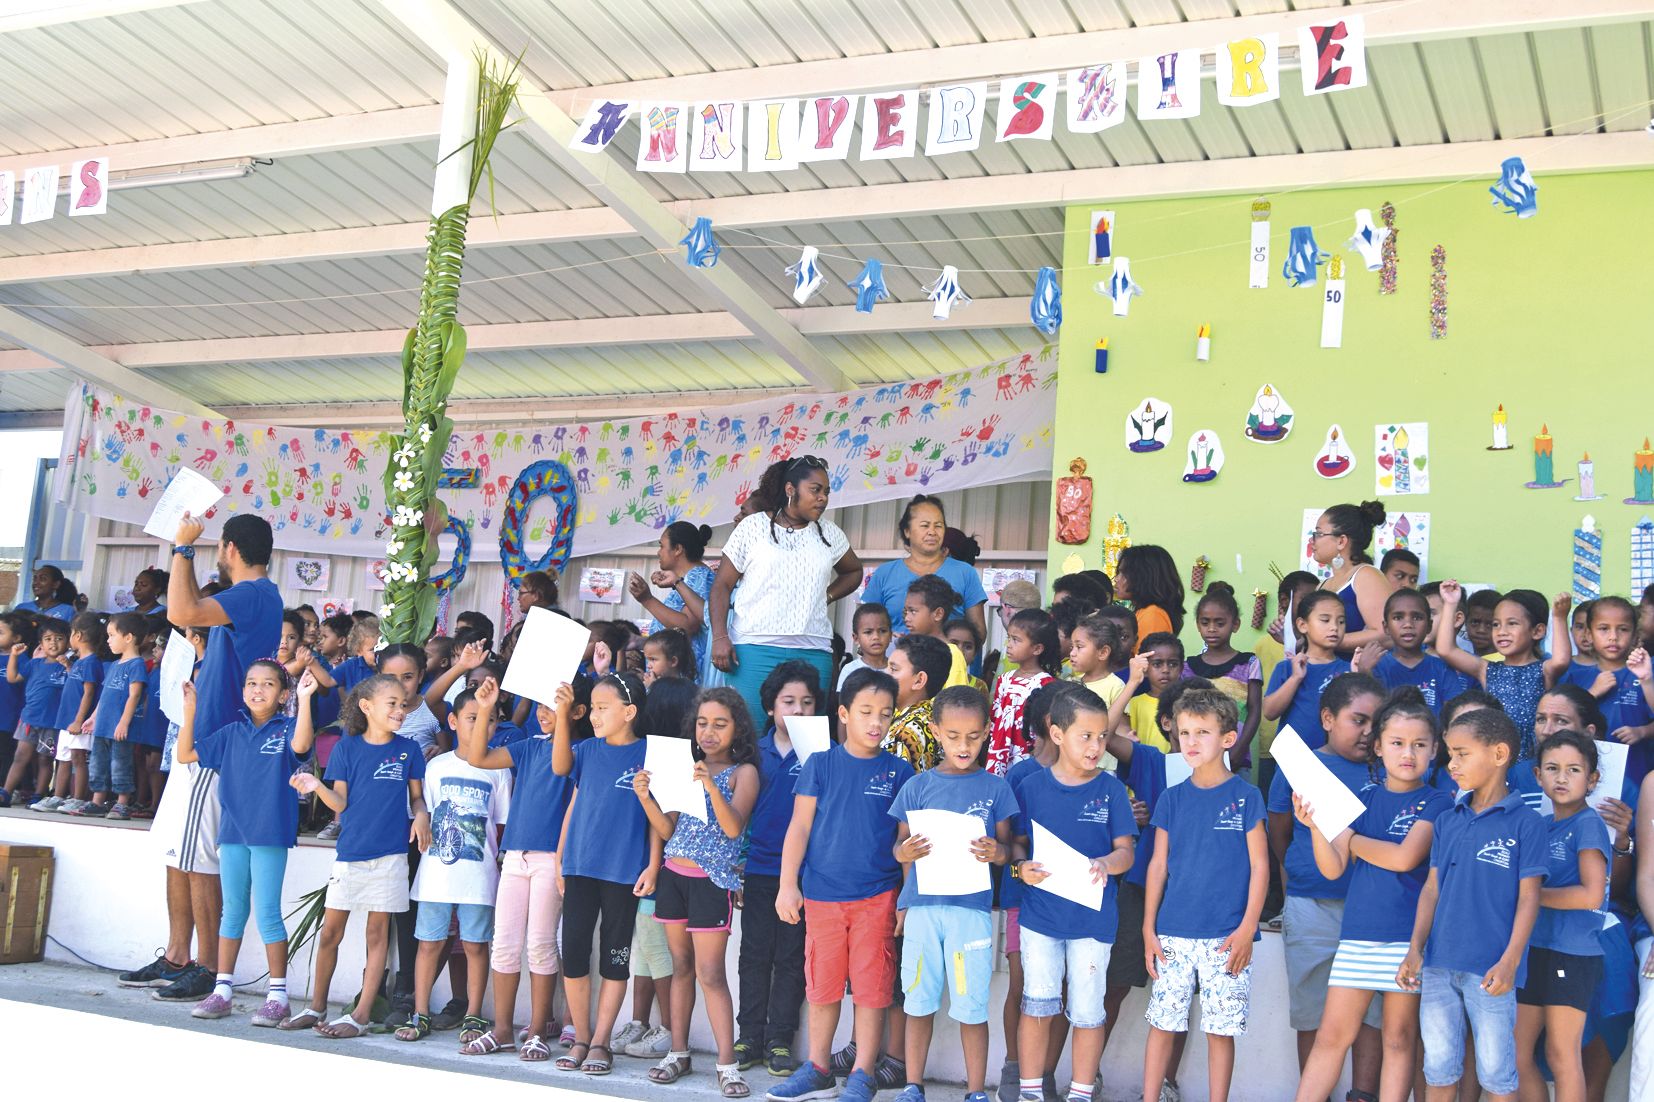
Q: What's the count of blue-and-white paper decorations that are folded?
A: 9